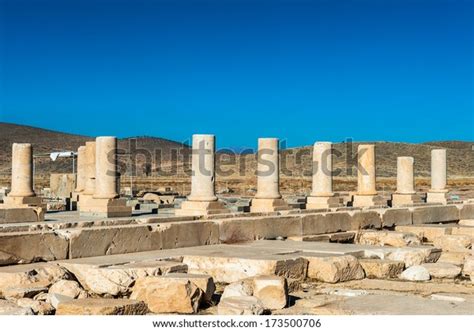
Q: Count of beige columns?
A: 10